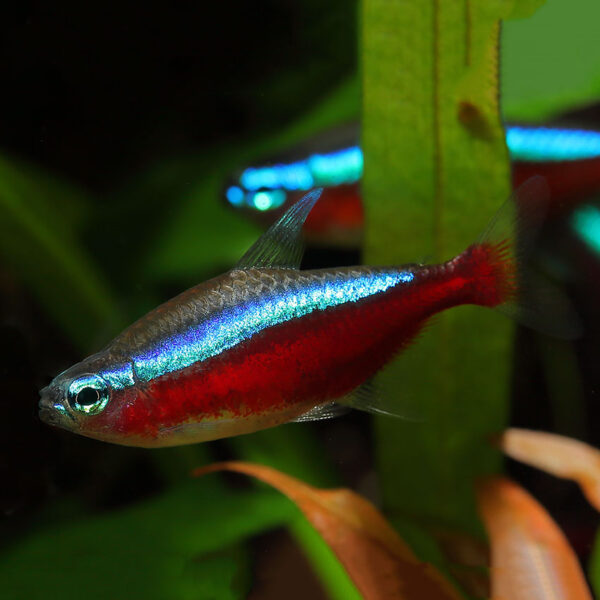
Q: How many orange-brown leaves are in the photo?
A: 3